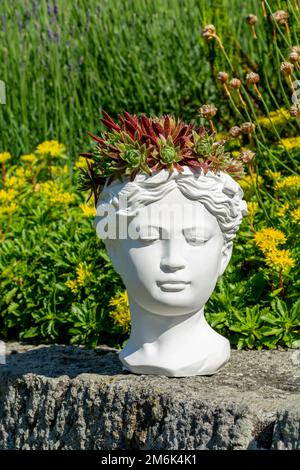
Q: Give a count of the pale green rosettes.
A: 3